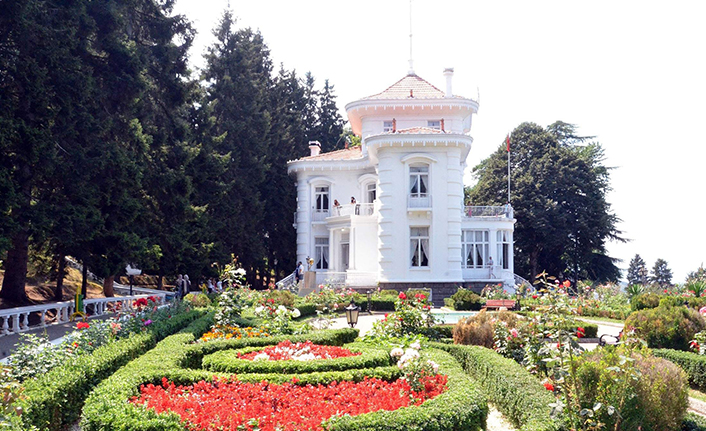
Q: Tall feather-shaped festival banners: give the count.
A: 0